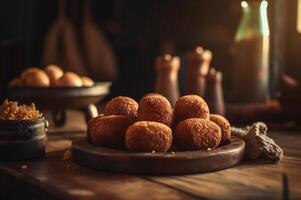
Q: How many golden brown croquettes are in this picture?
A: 7